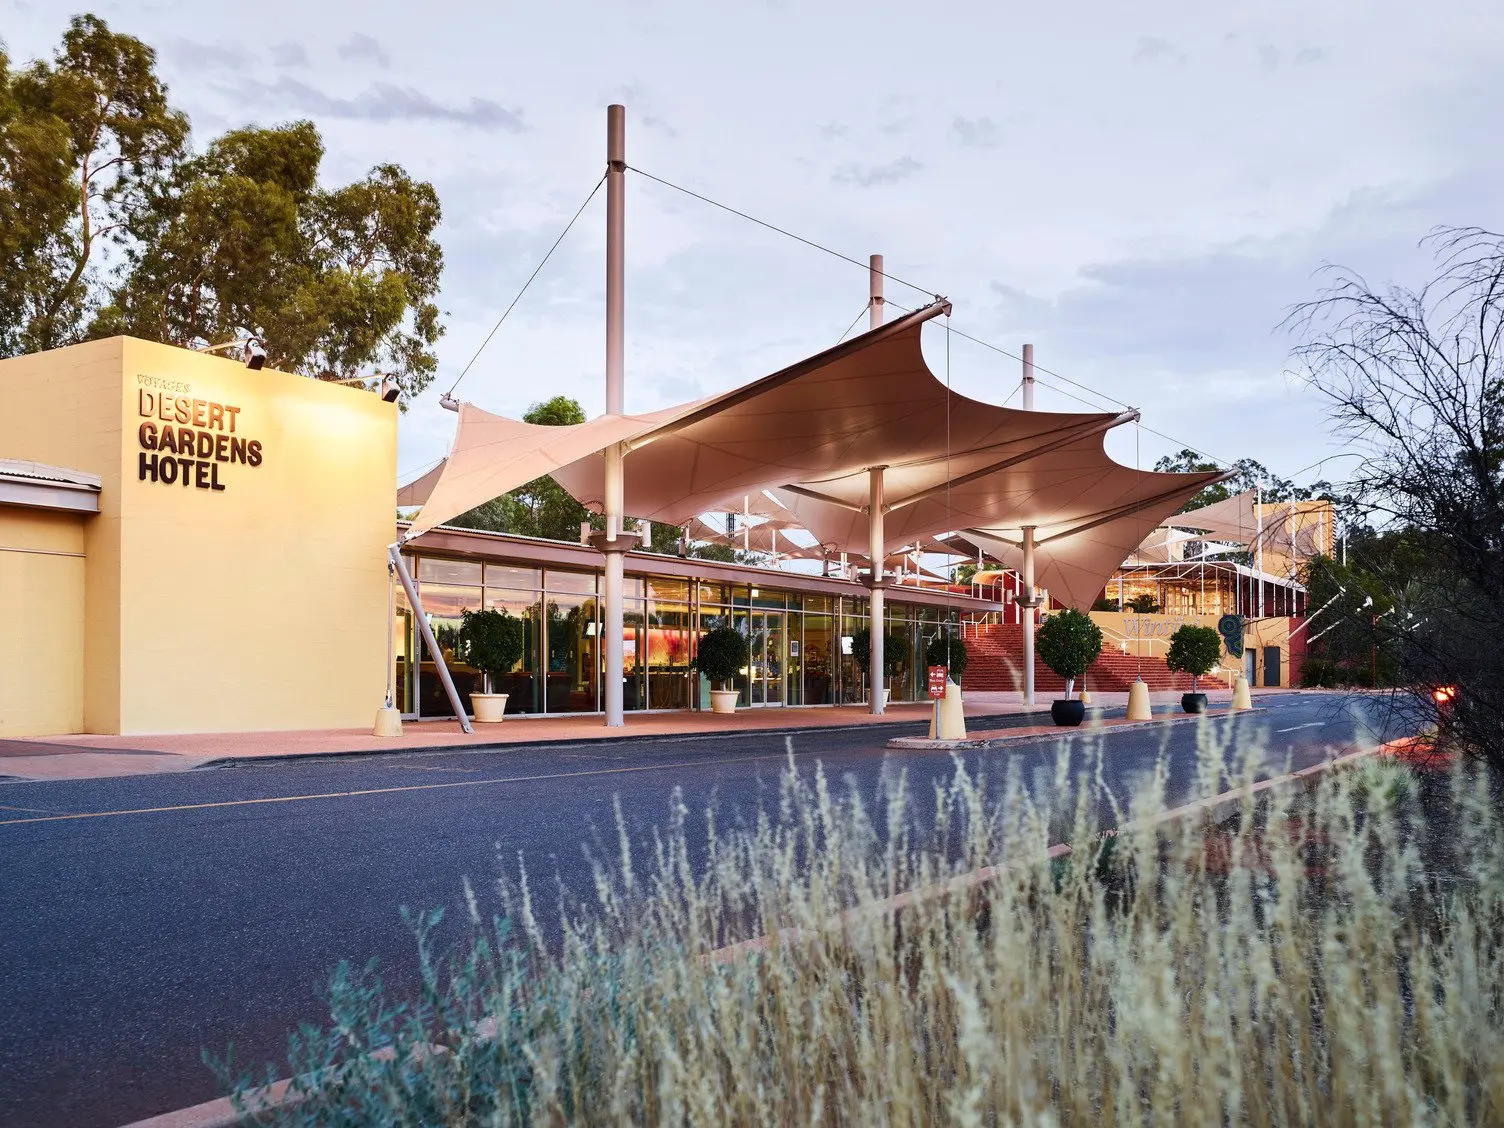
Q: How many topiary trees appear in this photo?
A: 6